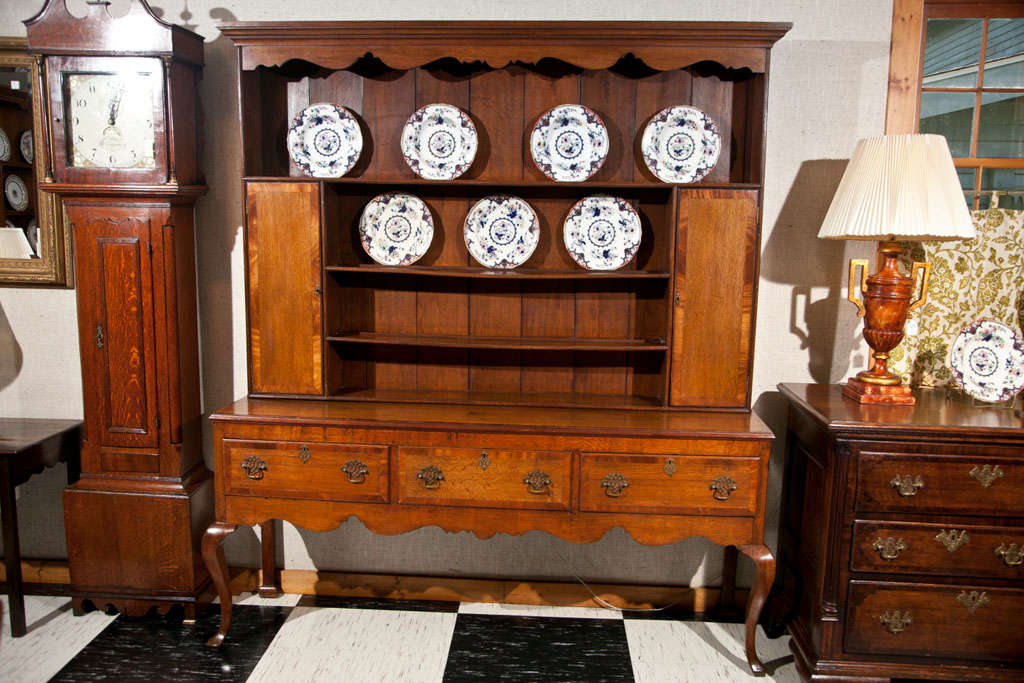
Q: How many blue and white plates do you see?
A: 8